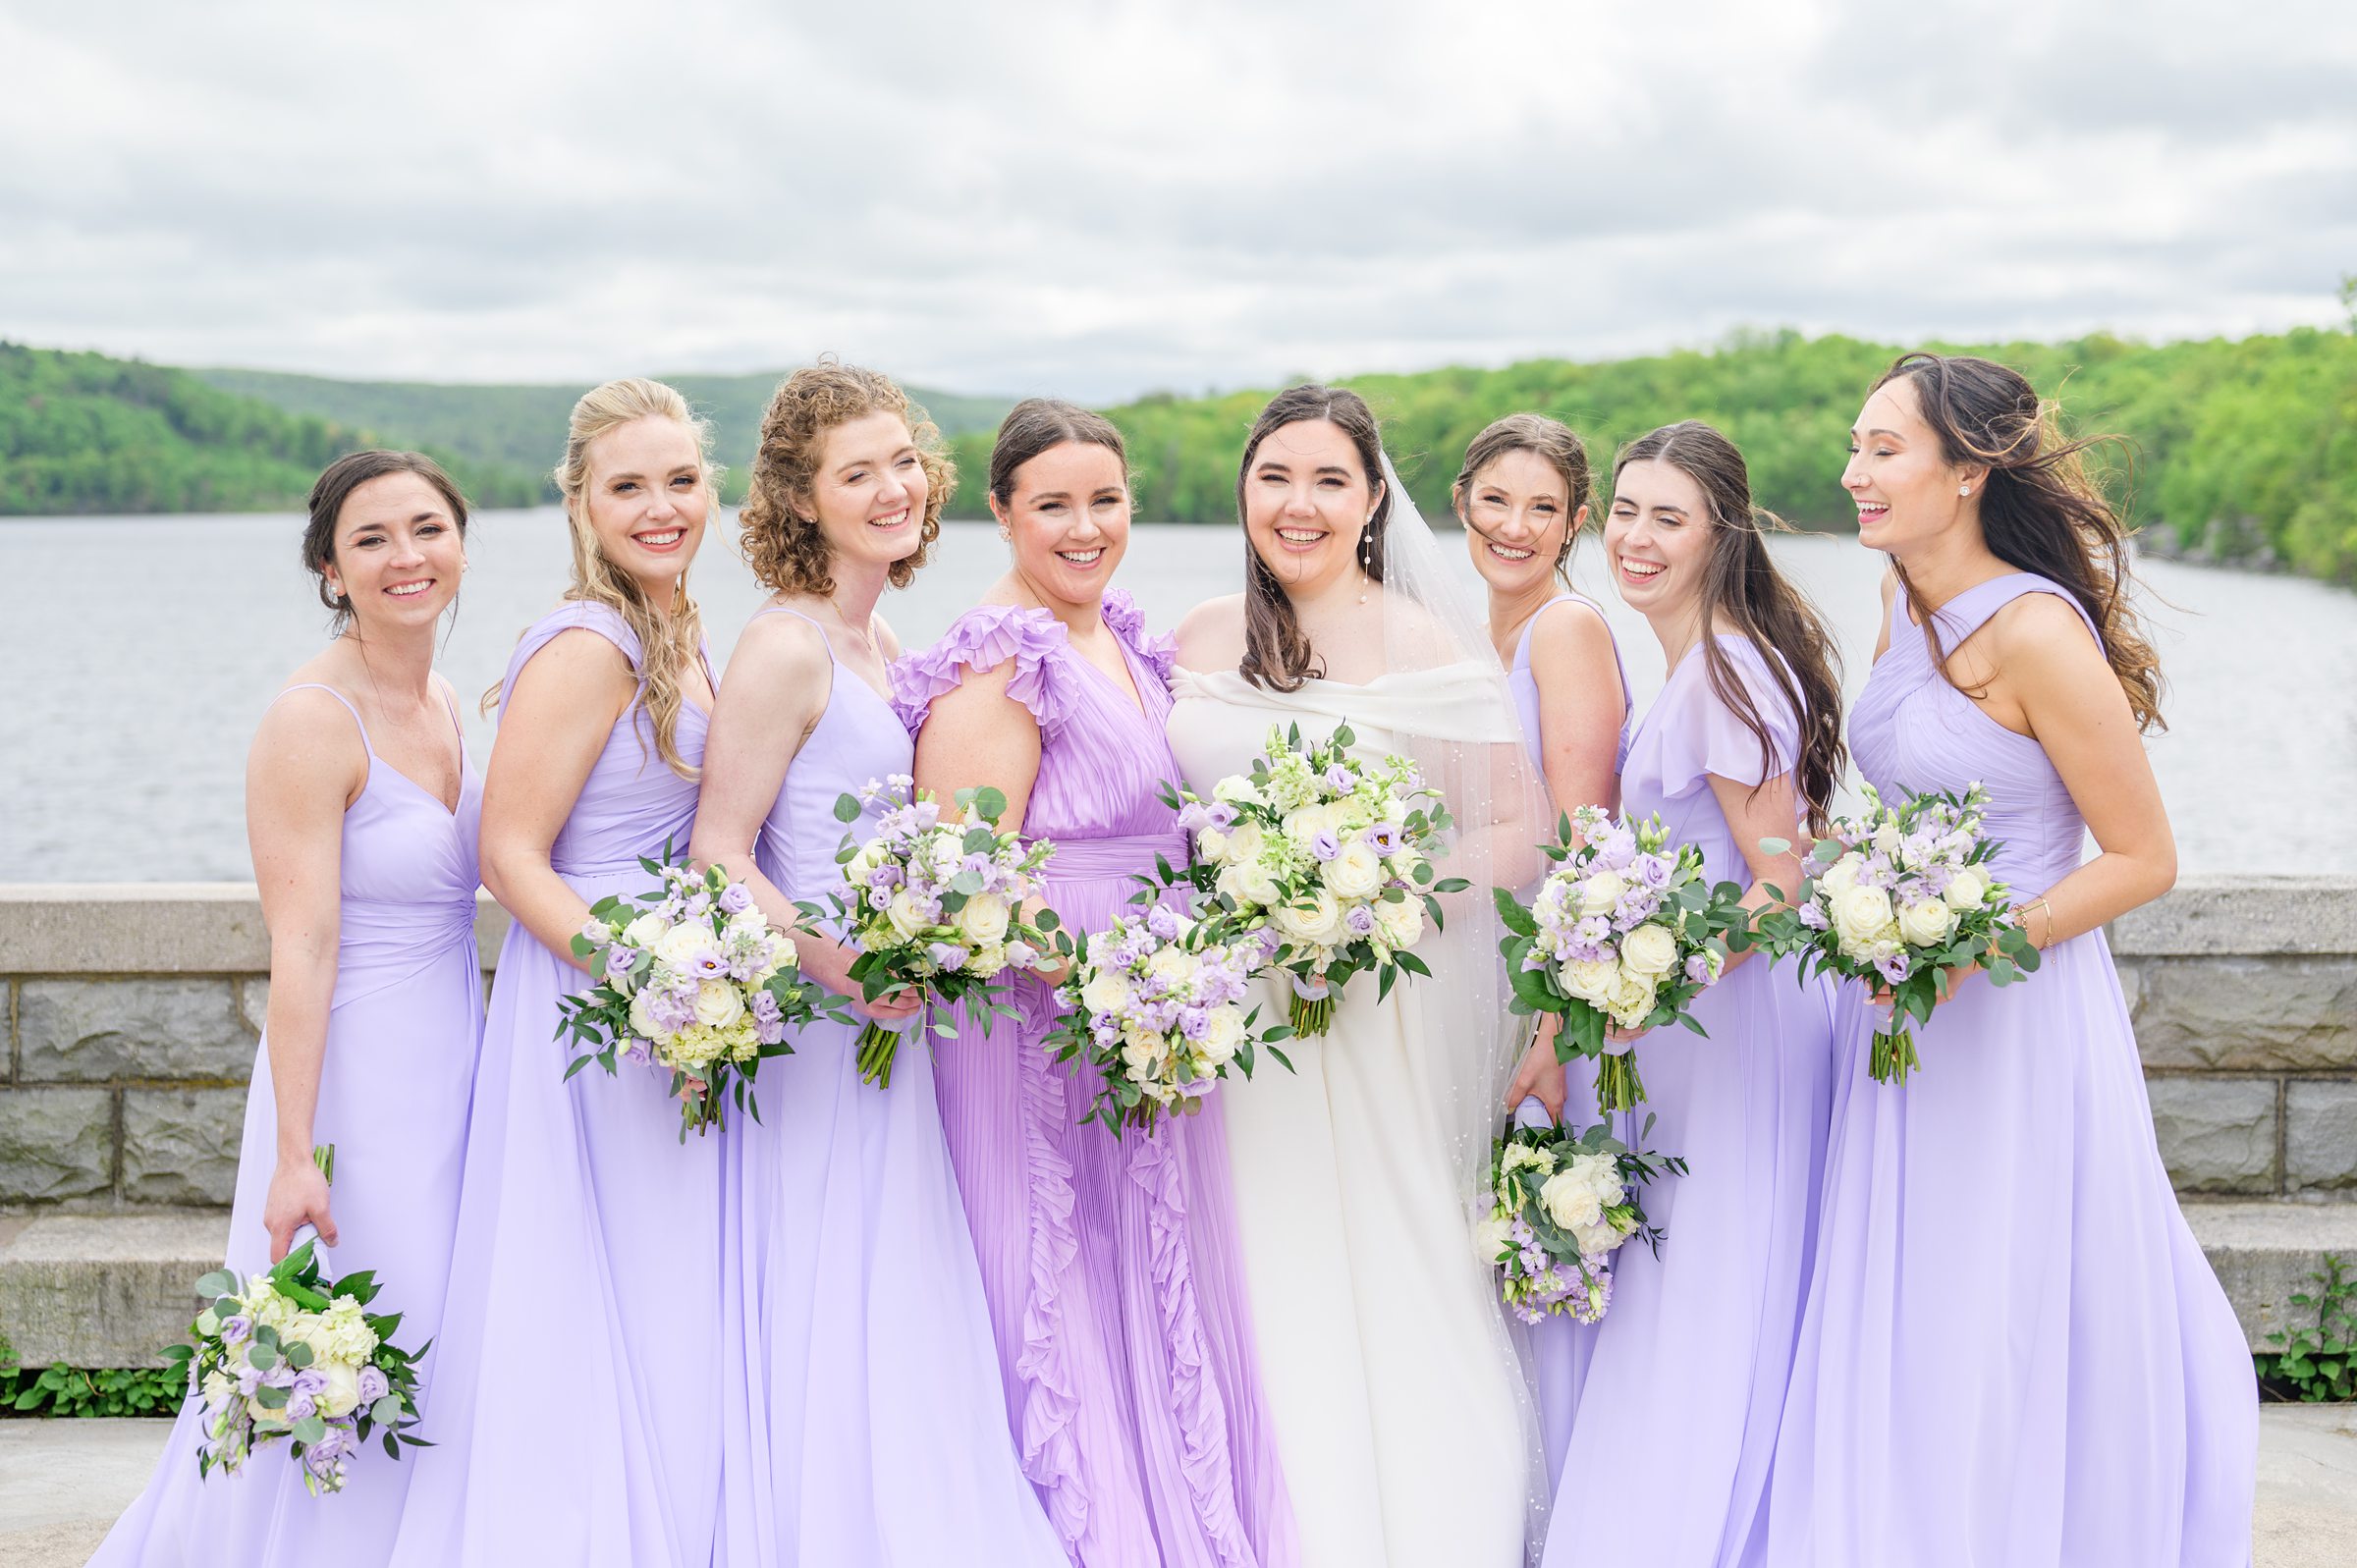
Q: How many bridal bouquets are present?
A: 8